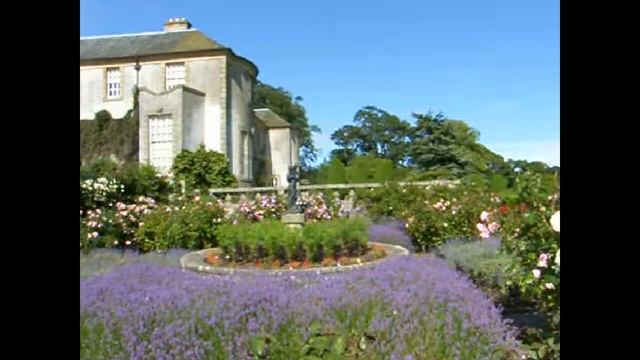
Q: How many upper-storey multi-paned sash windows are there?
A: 2